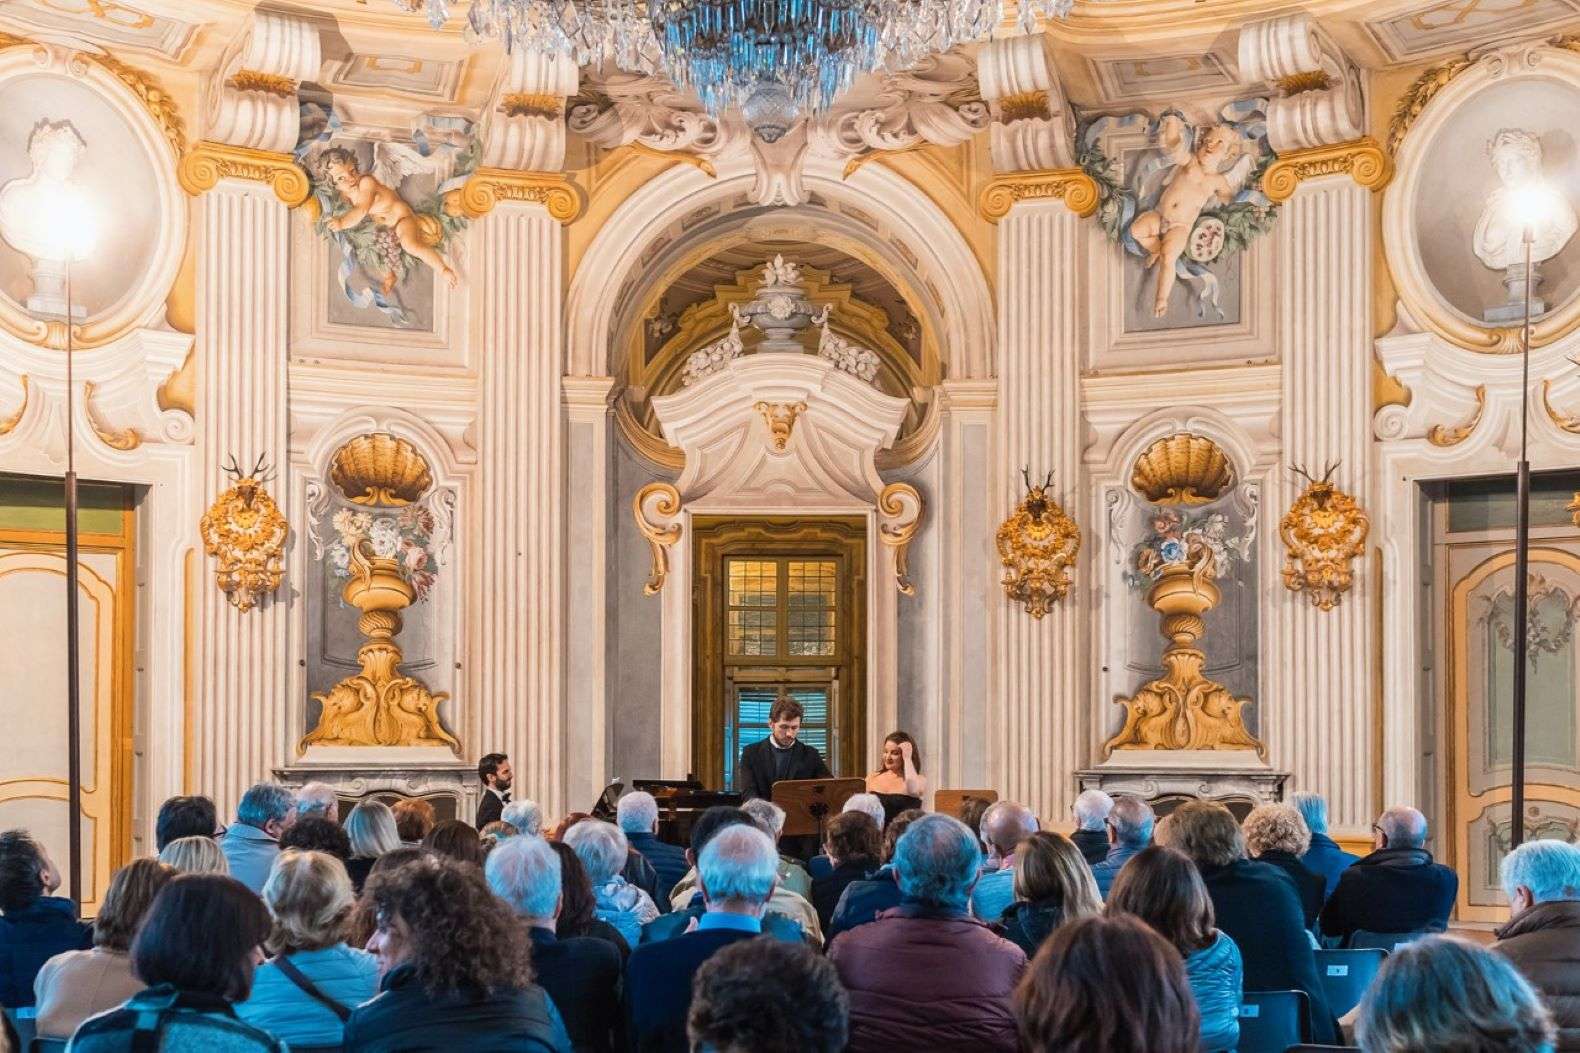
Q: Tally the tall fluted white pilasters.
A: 4